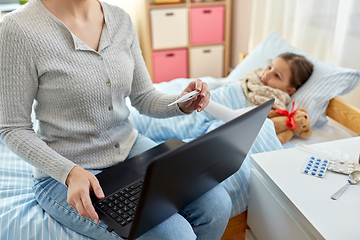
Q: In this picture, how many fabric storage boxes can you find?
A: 4